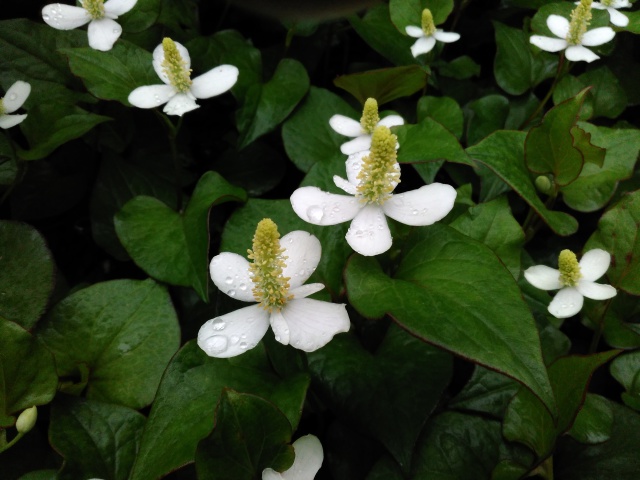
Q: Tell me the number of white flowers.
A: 11